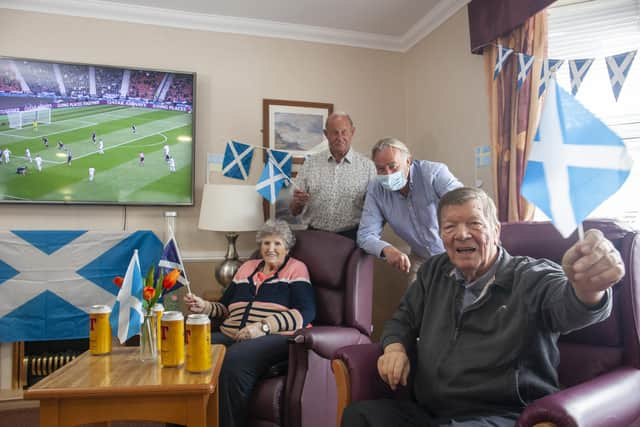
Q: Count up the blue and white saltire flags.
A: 12